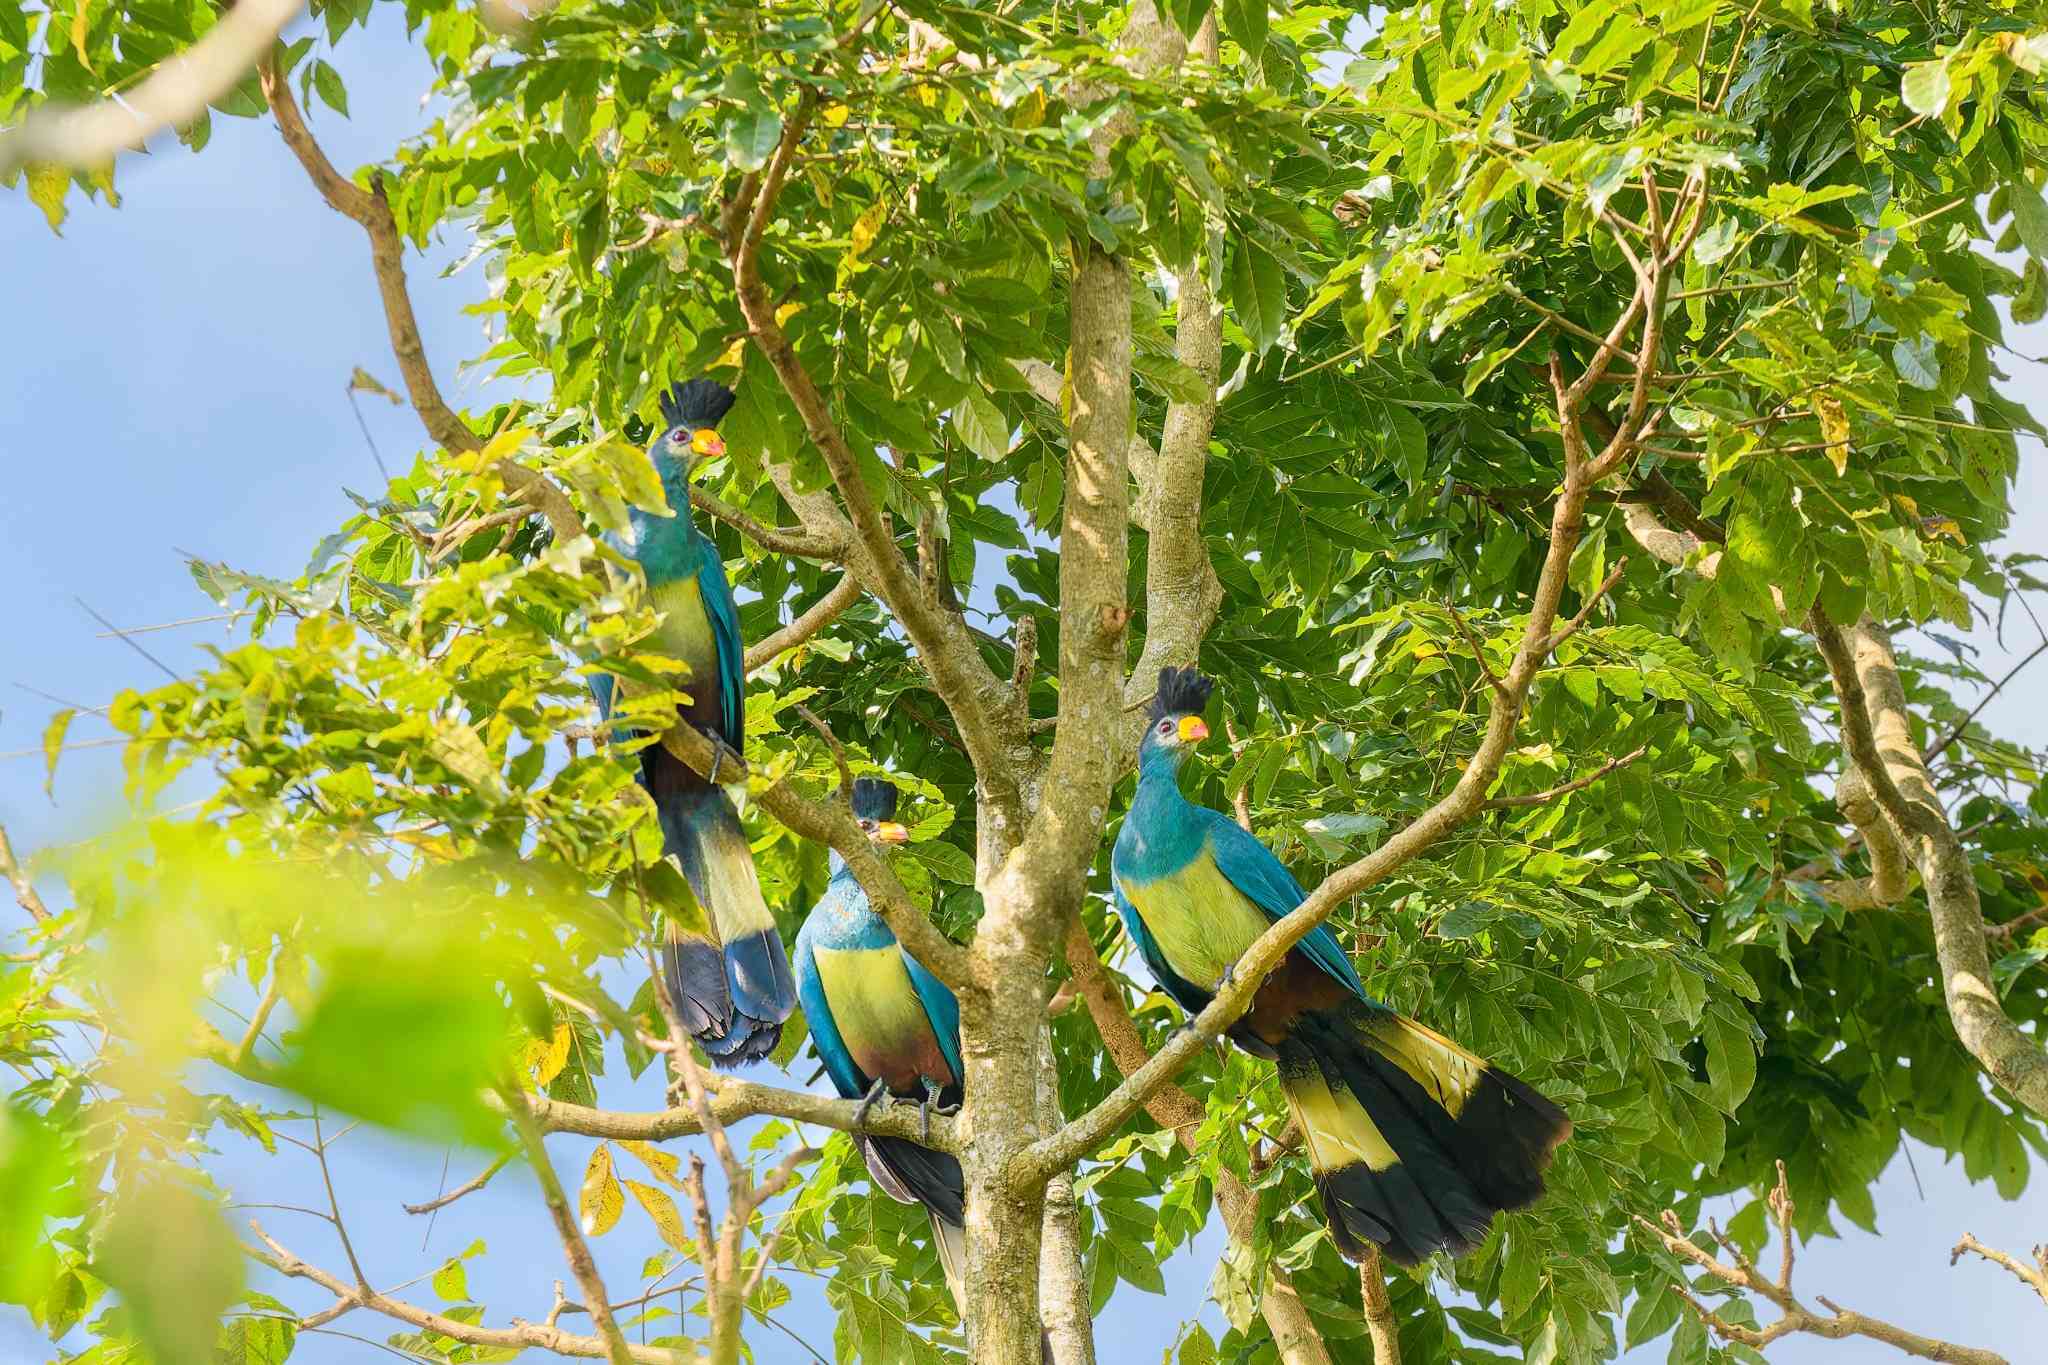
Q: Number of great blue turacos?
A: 3